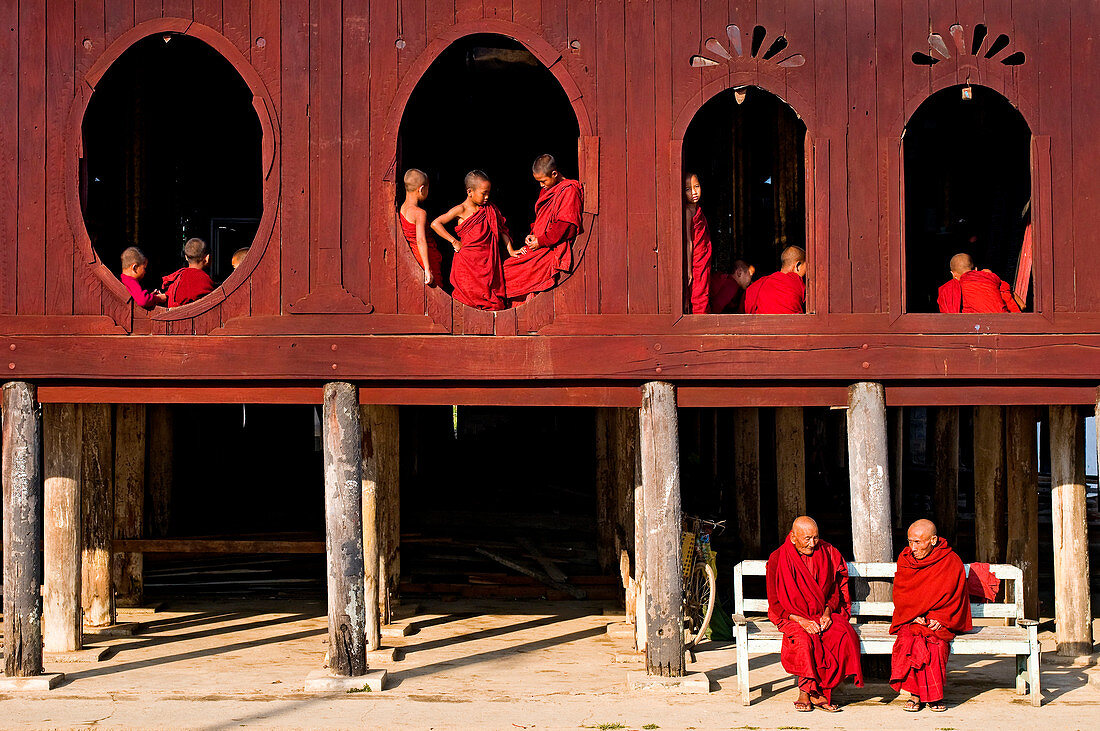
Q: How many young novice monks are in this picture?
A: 10